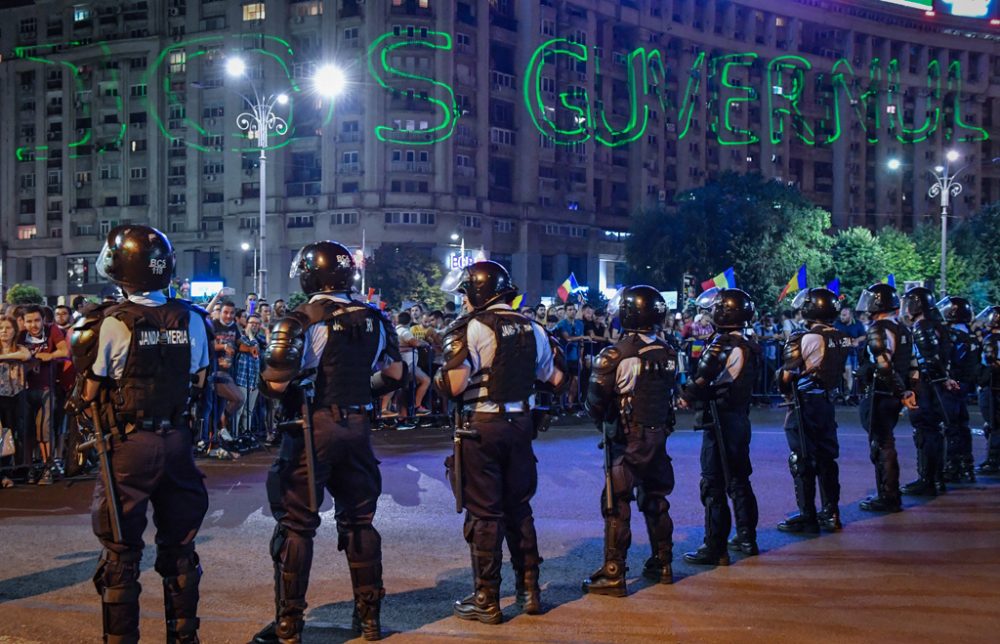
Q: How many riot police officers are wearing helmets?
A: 10